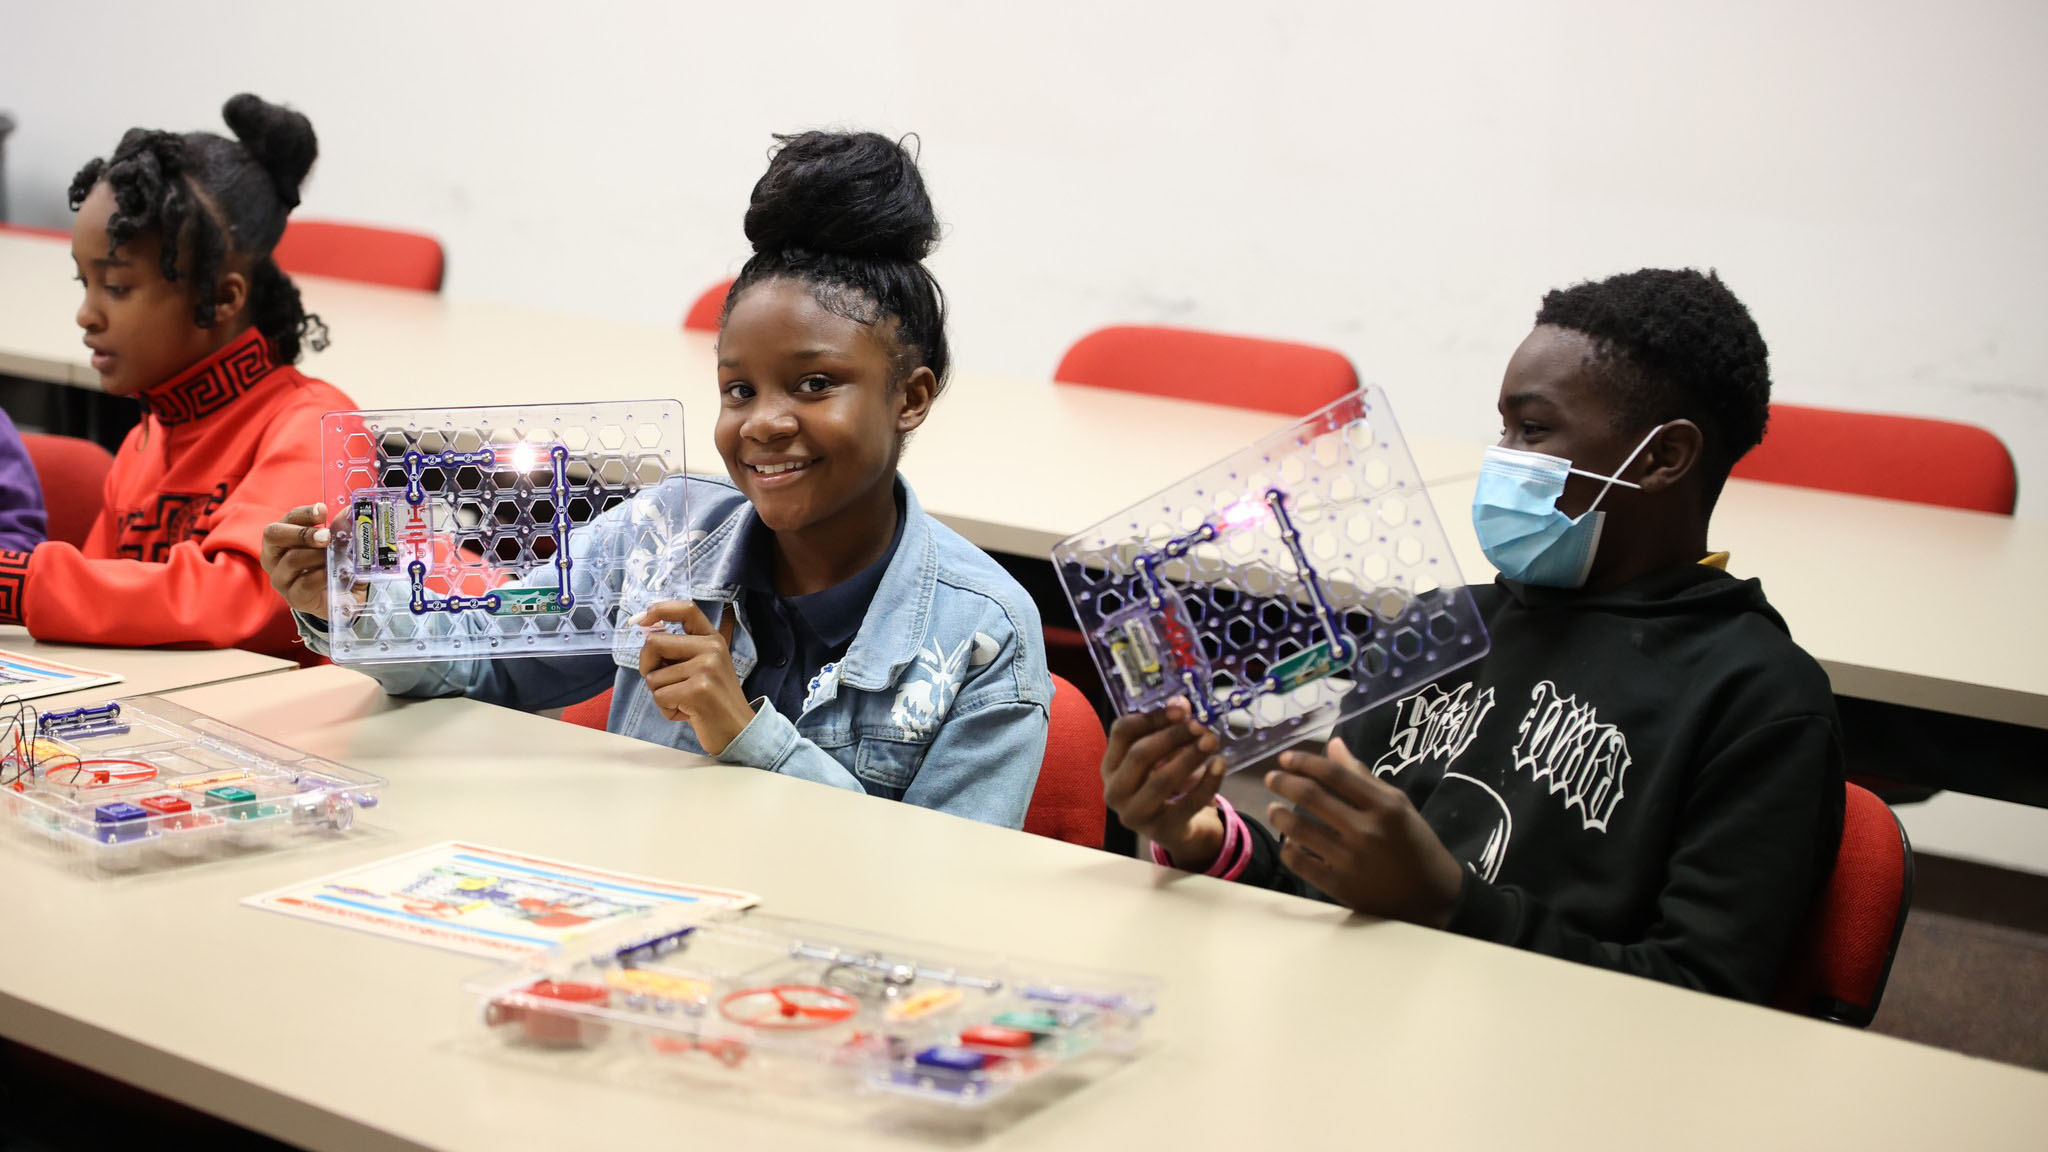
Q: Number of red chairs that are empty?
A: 5